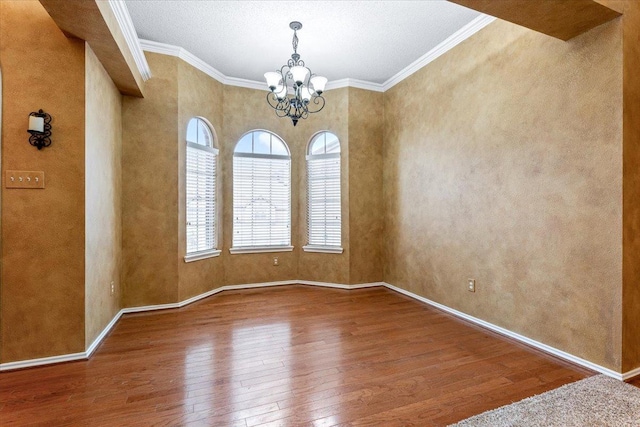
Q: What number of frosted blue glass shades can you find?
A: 0